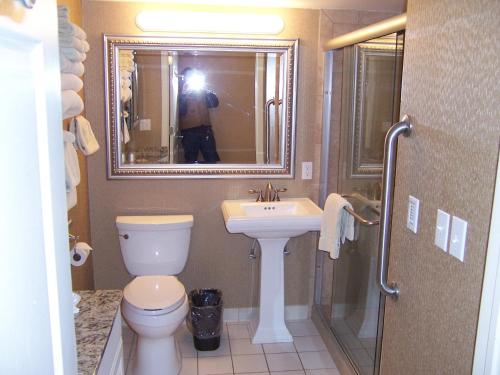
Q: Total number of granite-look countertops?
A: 1